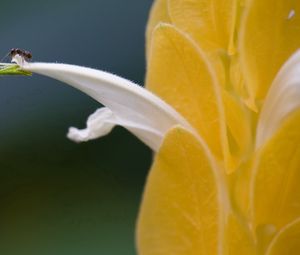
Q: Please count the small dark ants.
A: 1